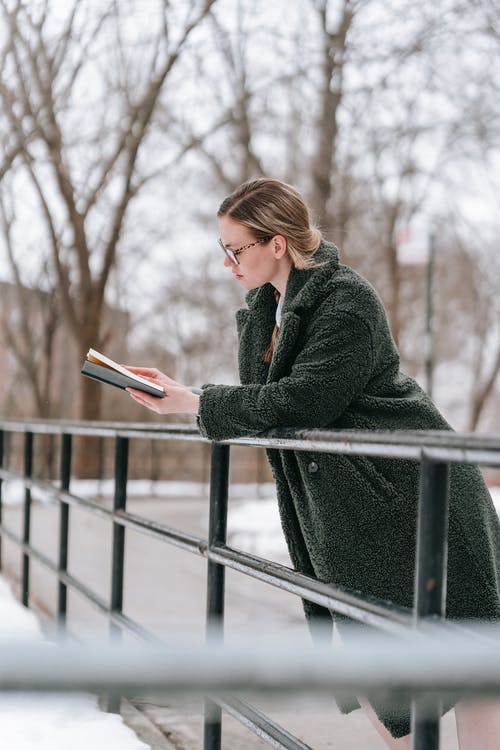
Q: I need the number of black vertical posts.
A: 6